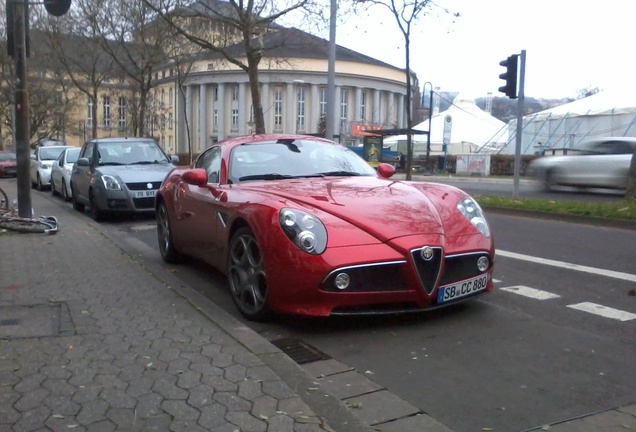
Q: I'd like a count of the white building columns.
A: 12